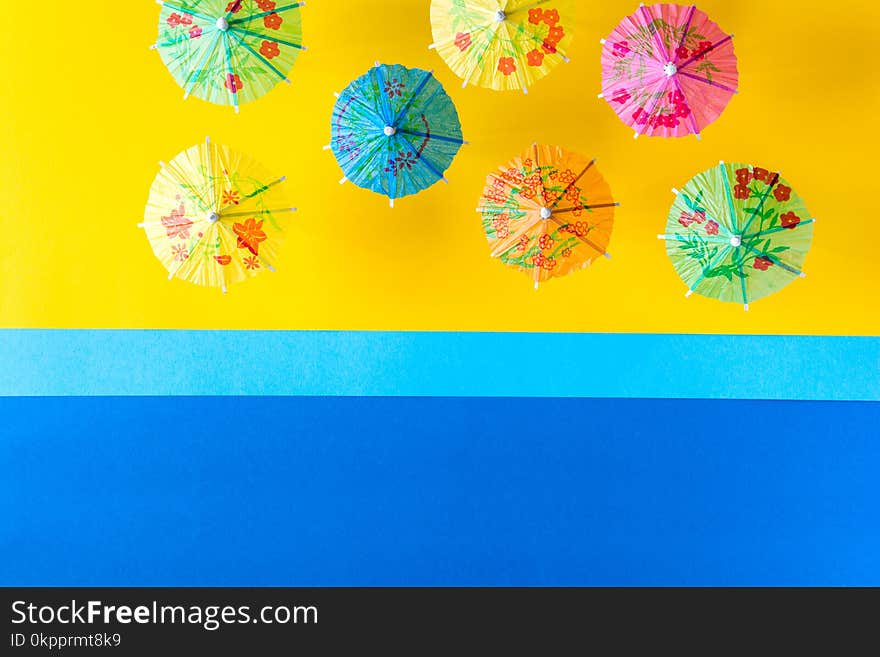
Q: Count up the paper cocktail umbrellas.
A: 7